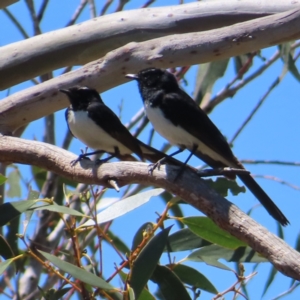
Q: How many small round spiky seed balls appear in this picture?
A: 0